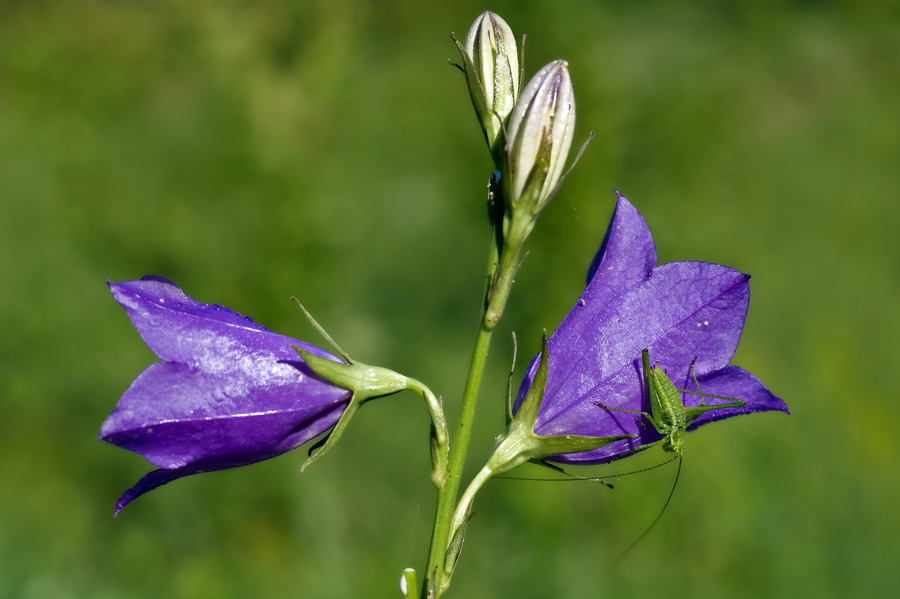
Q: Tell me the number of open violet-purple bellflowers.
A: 2